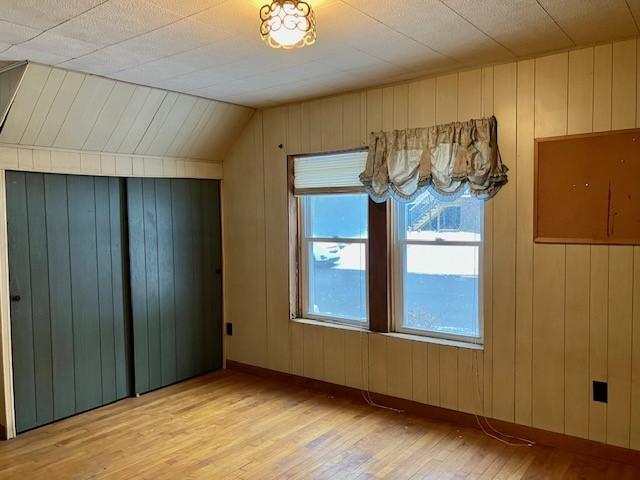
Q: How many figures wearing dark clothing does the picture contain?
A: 0